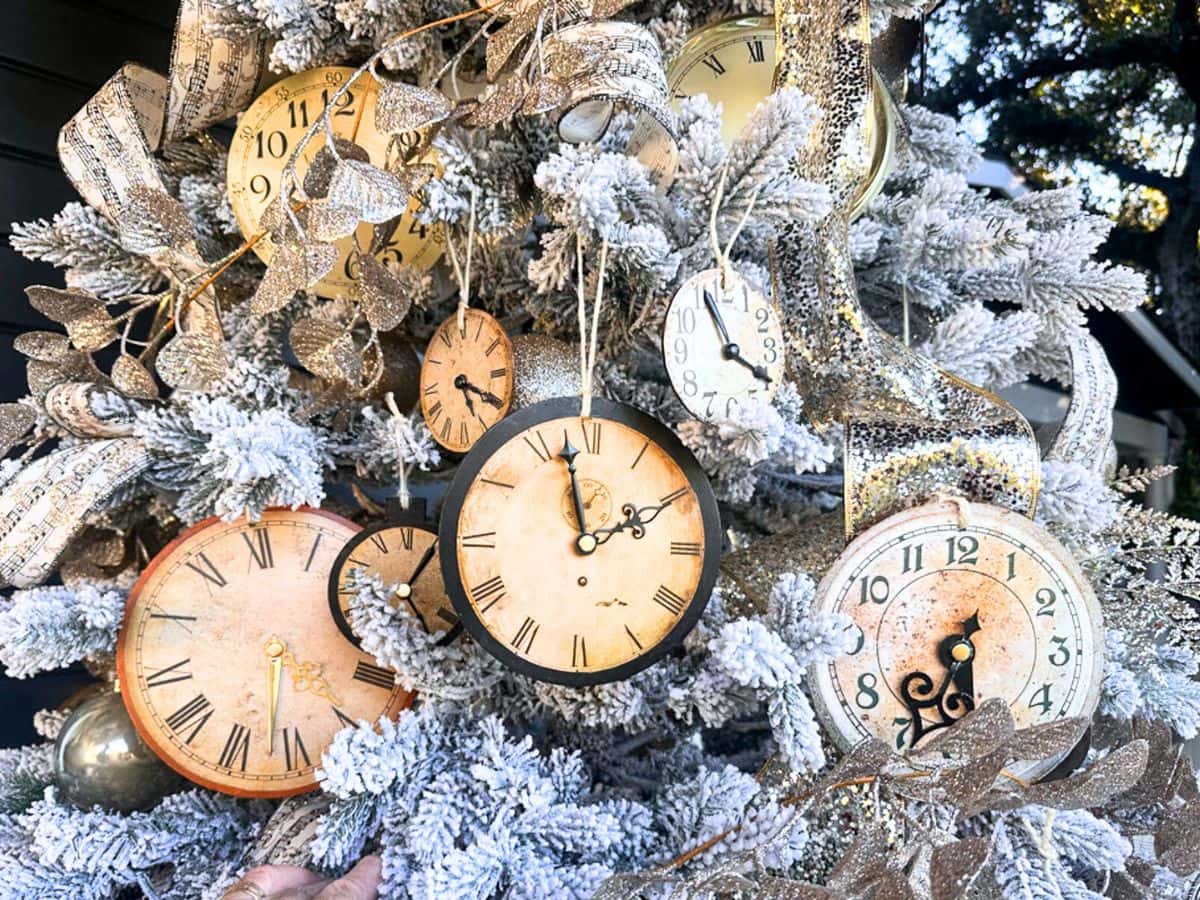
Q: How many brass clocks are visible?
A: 2